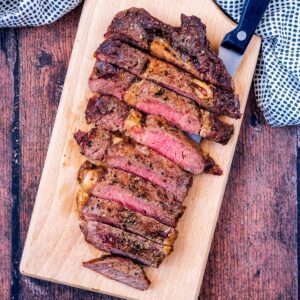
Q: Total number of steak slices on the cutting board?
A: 9